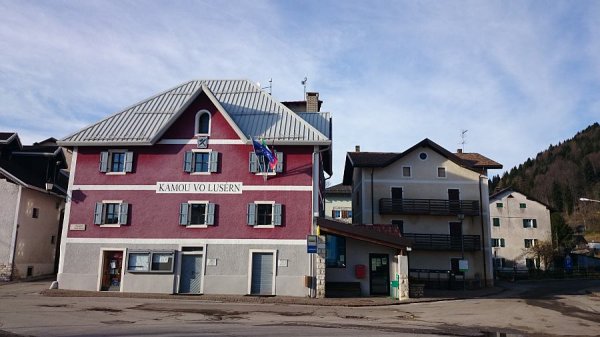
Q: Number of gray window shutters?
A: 12